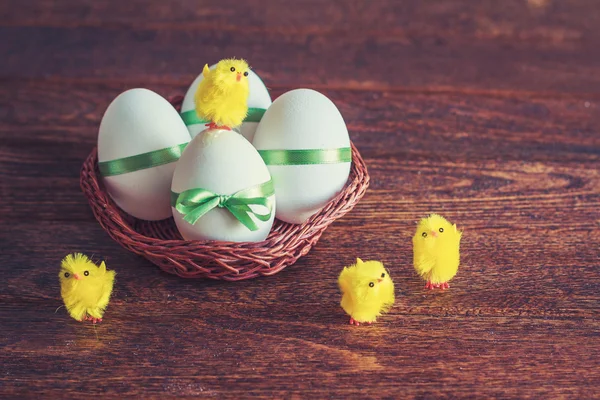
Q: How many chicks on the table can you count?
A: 3